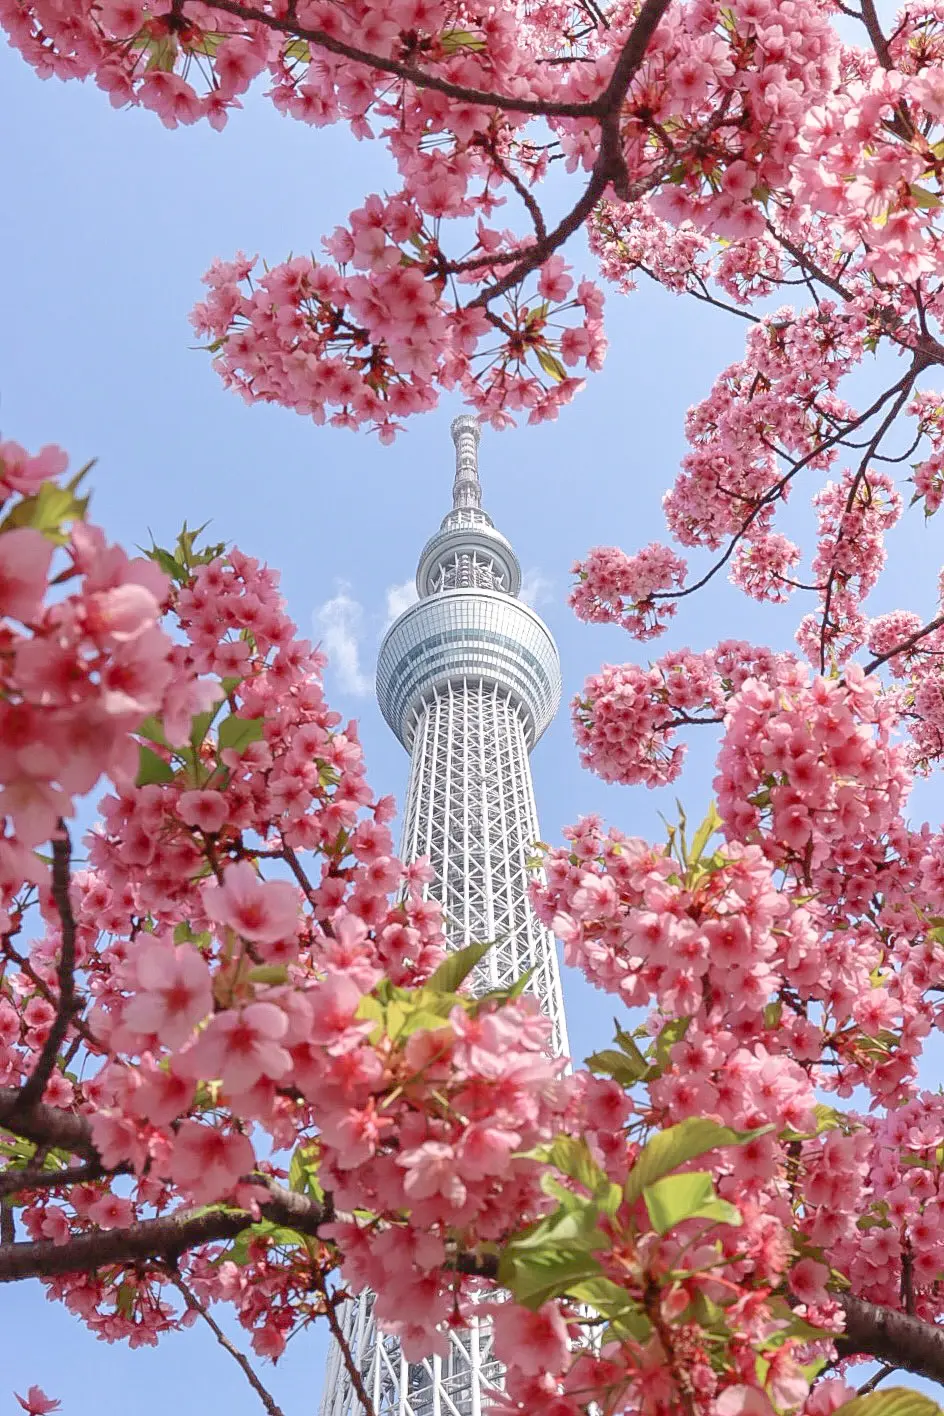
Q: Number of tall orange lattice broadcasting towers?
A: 0